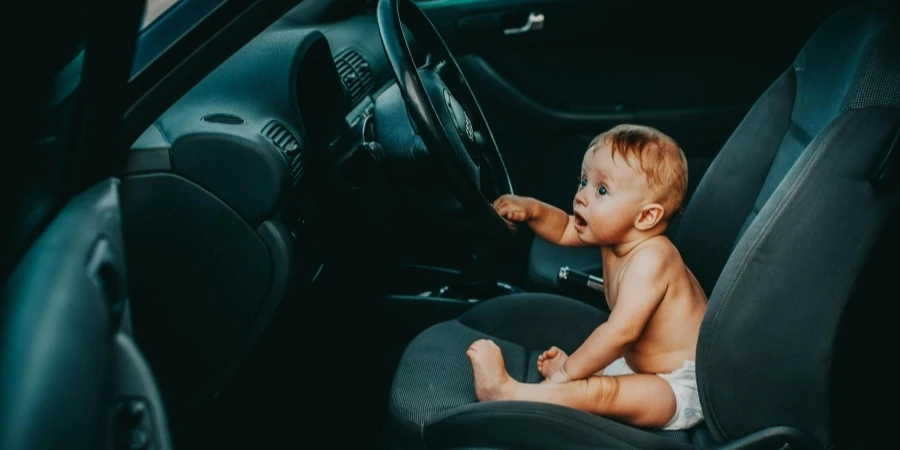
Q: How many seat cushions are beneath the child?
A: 1